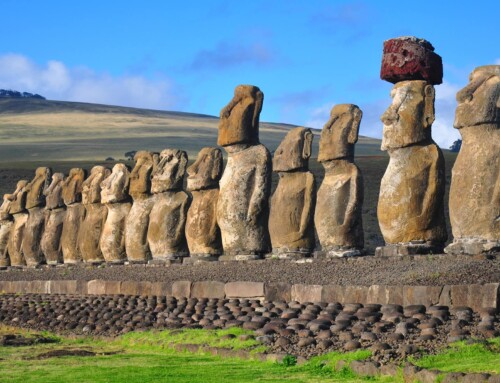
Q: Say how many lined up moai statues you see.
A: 15